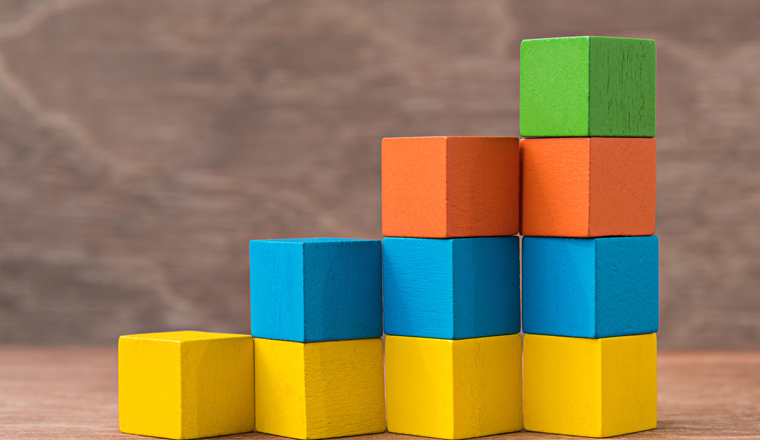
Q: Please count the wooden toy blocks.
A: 10